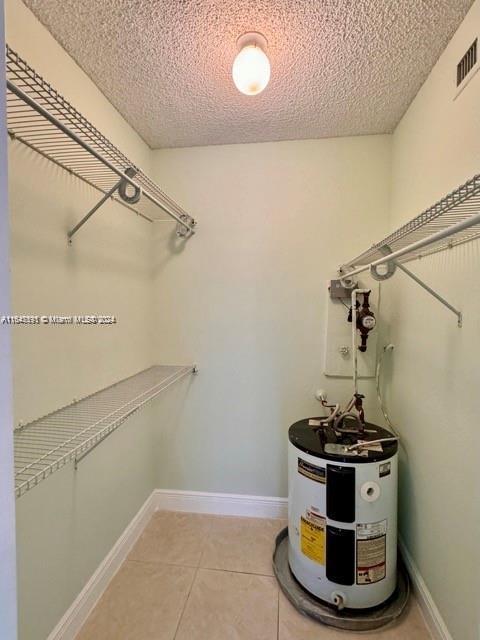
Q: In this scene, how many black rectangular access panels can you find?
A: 2